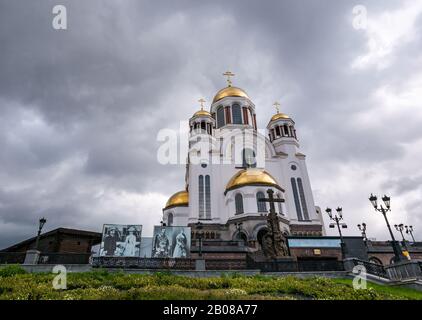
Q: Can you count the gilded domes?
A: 5